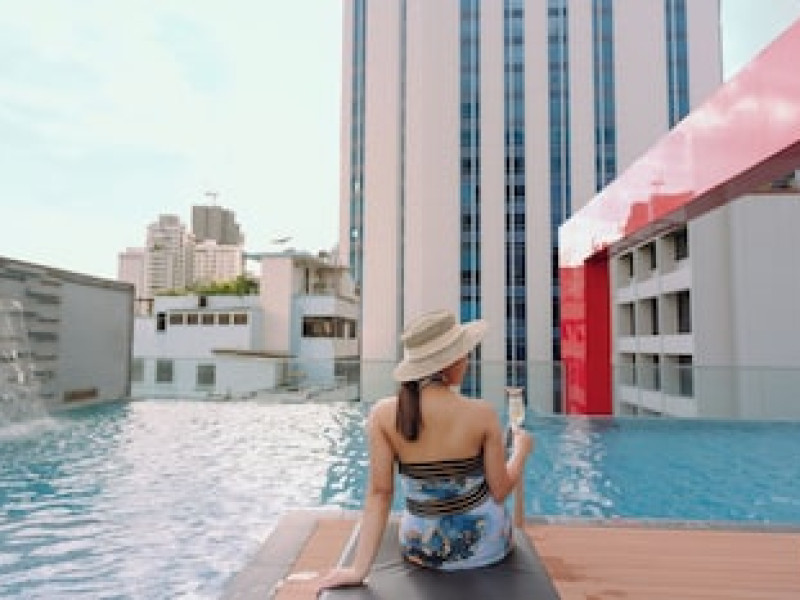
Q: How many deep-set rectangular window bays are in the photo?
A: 9